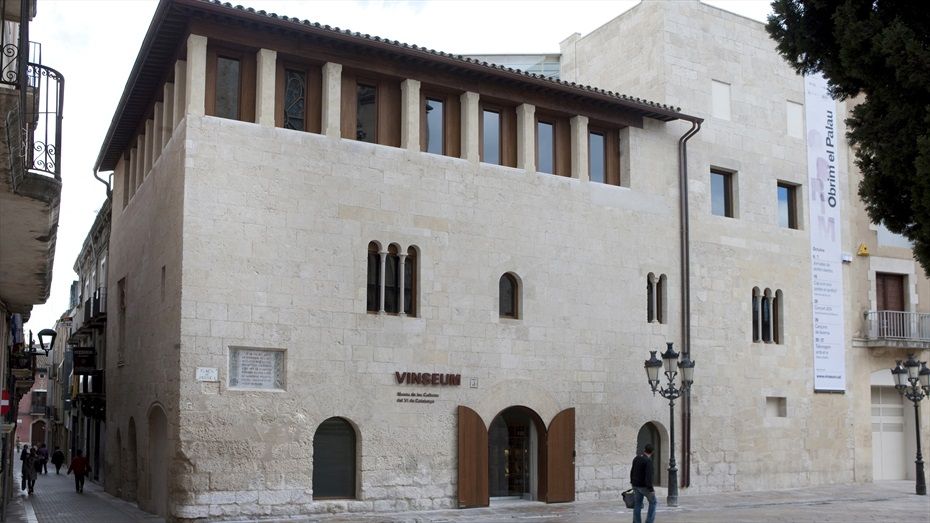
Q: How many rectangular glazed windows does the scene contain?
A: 9